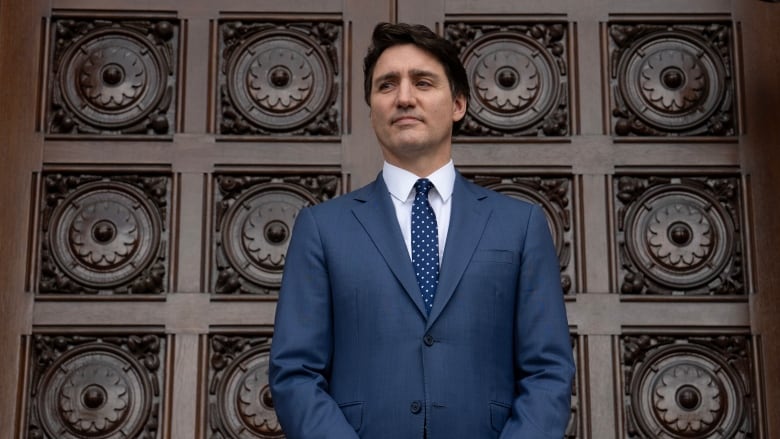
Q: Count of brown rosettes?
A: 11